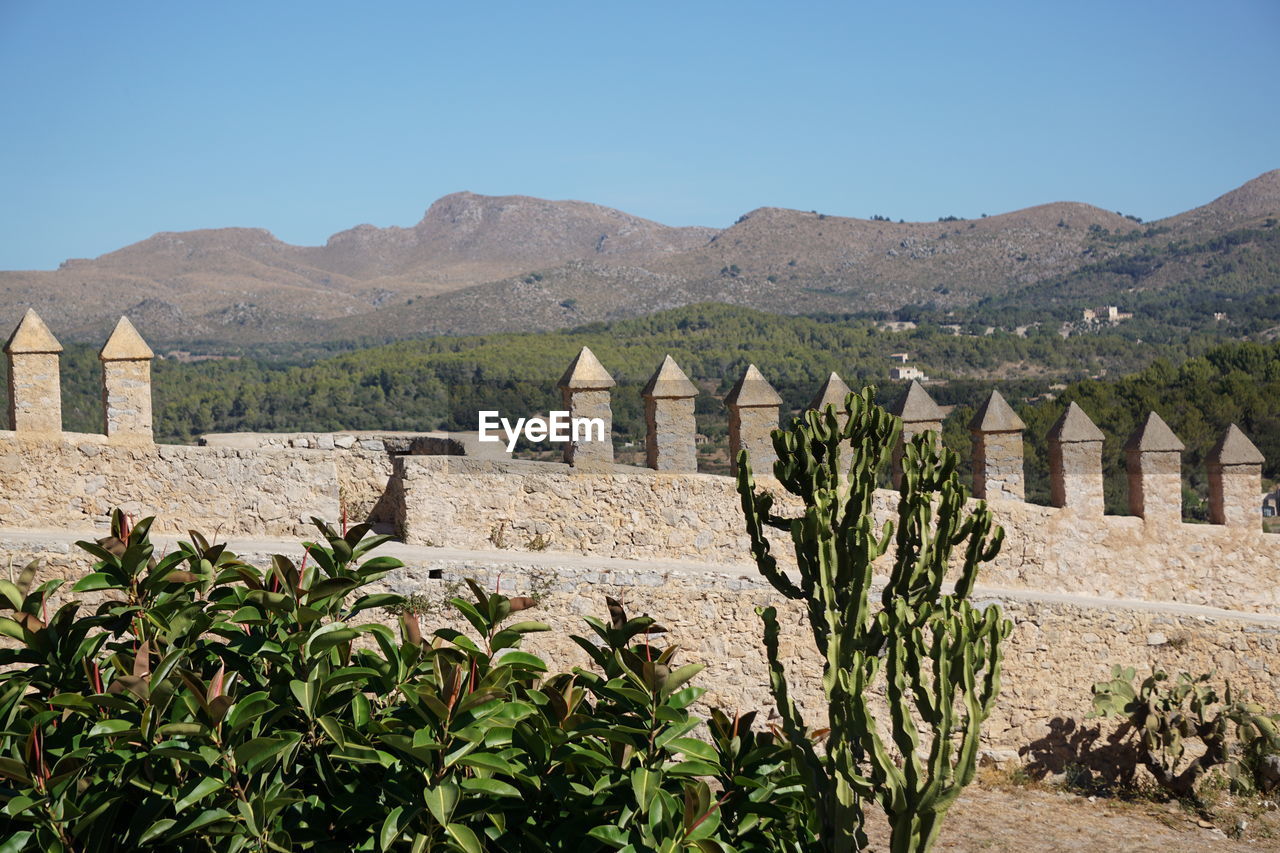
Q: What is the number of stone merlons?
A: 11